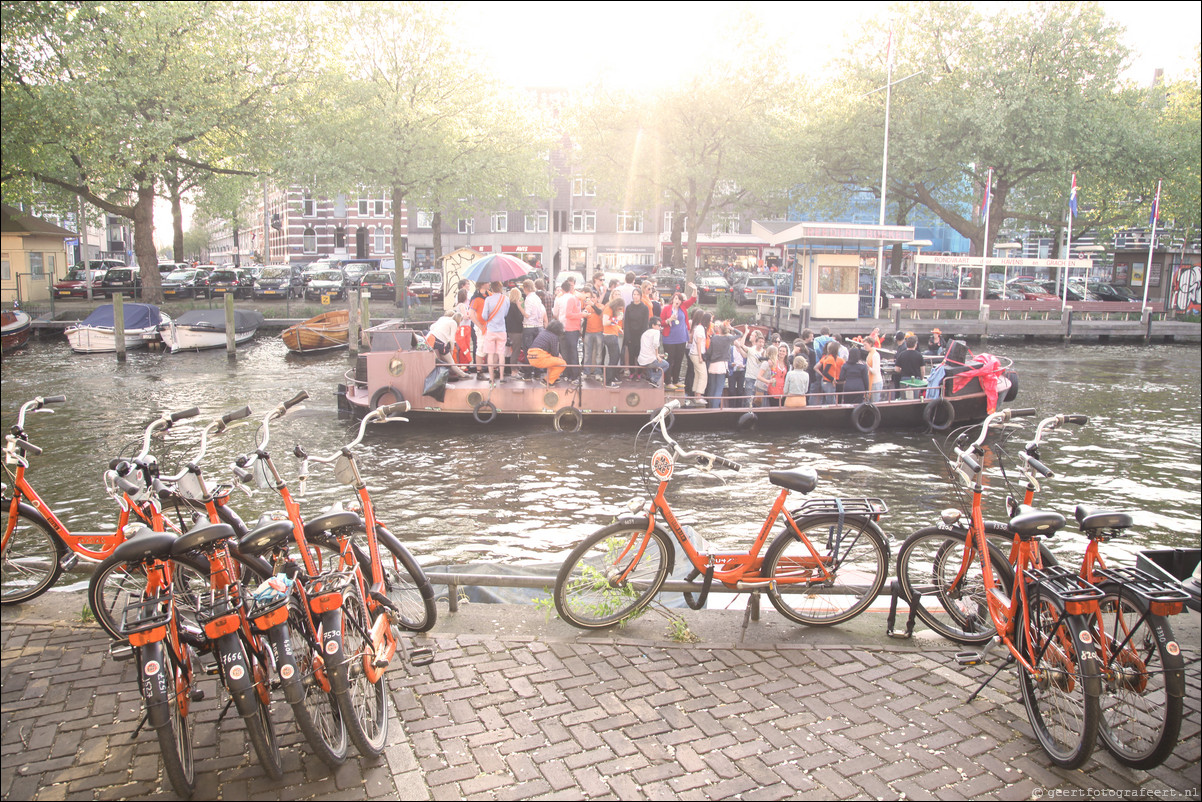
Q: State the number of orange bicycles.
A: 8